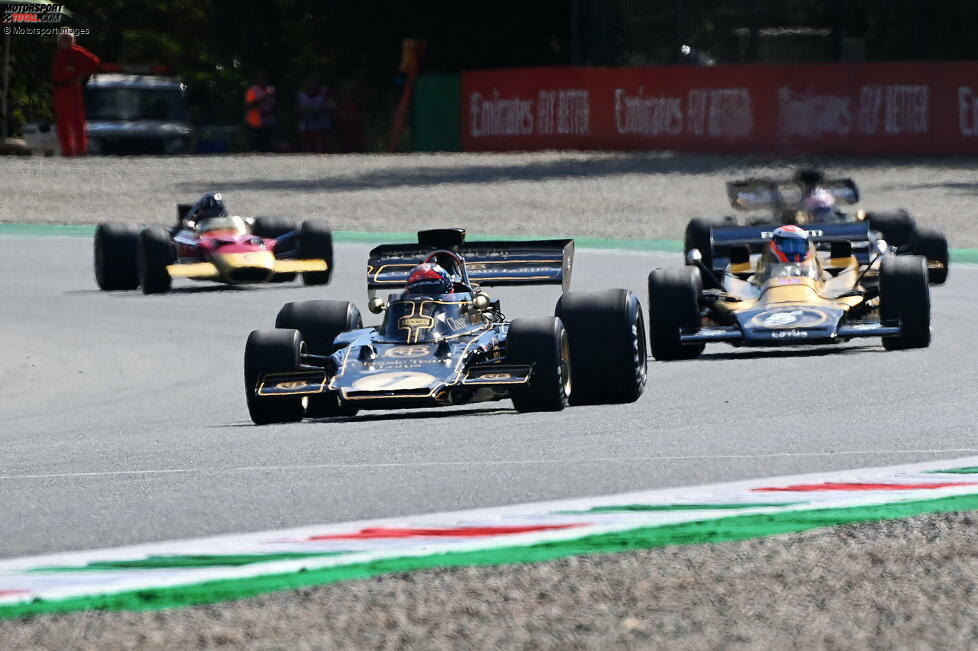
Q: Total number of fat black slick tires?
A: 13